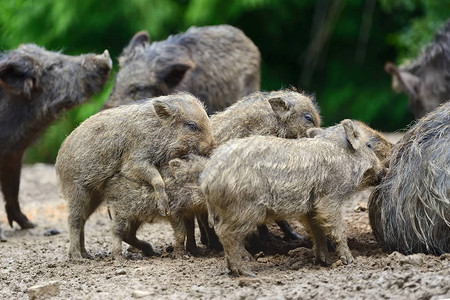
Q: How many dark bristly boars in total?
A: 4